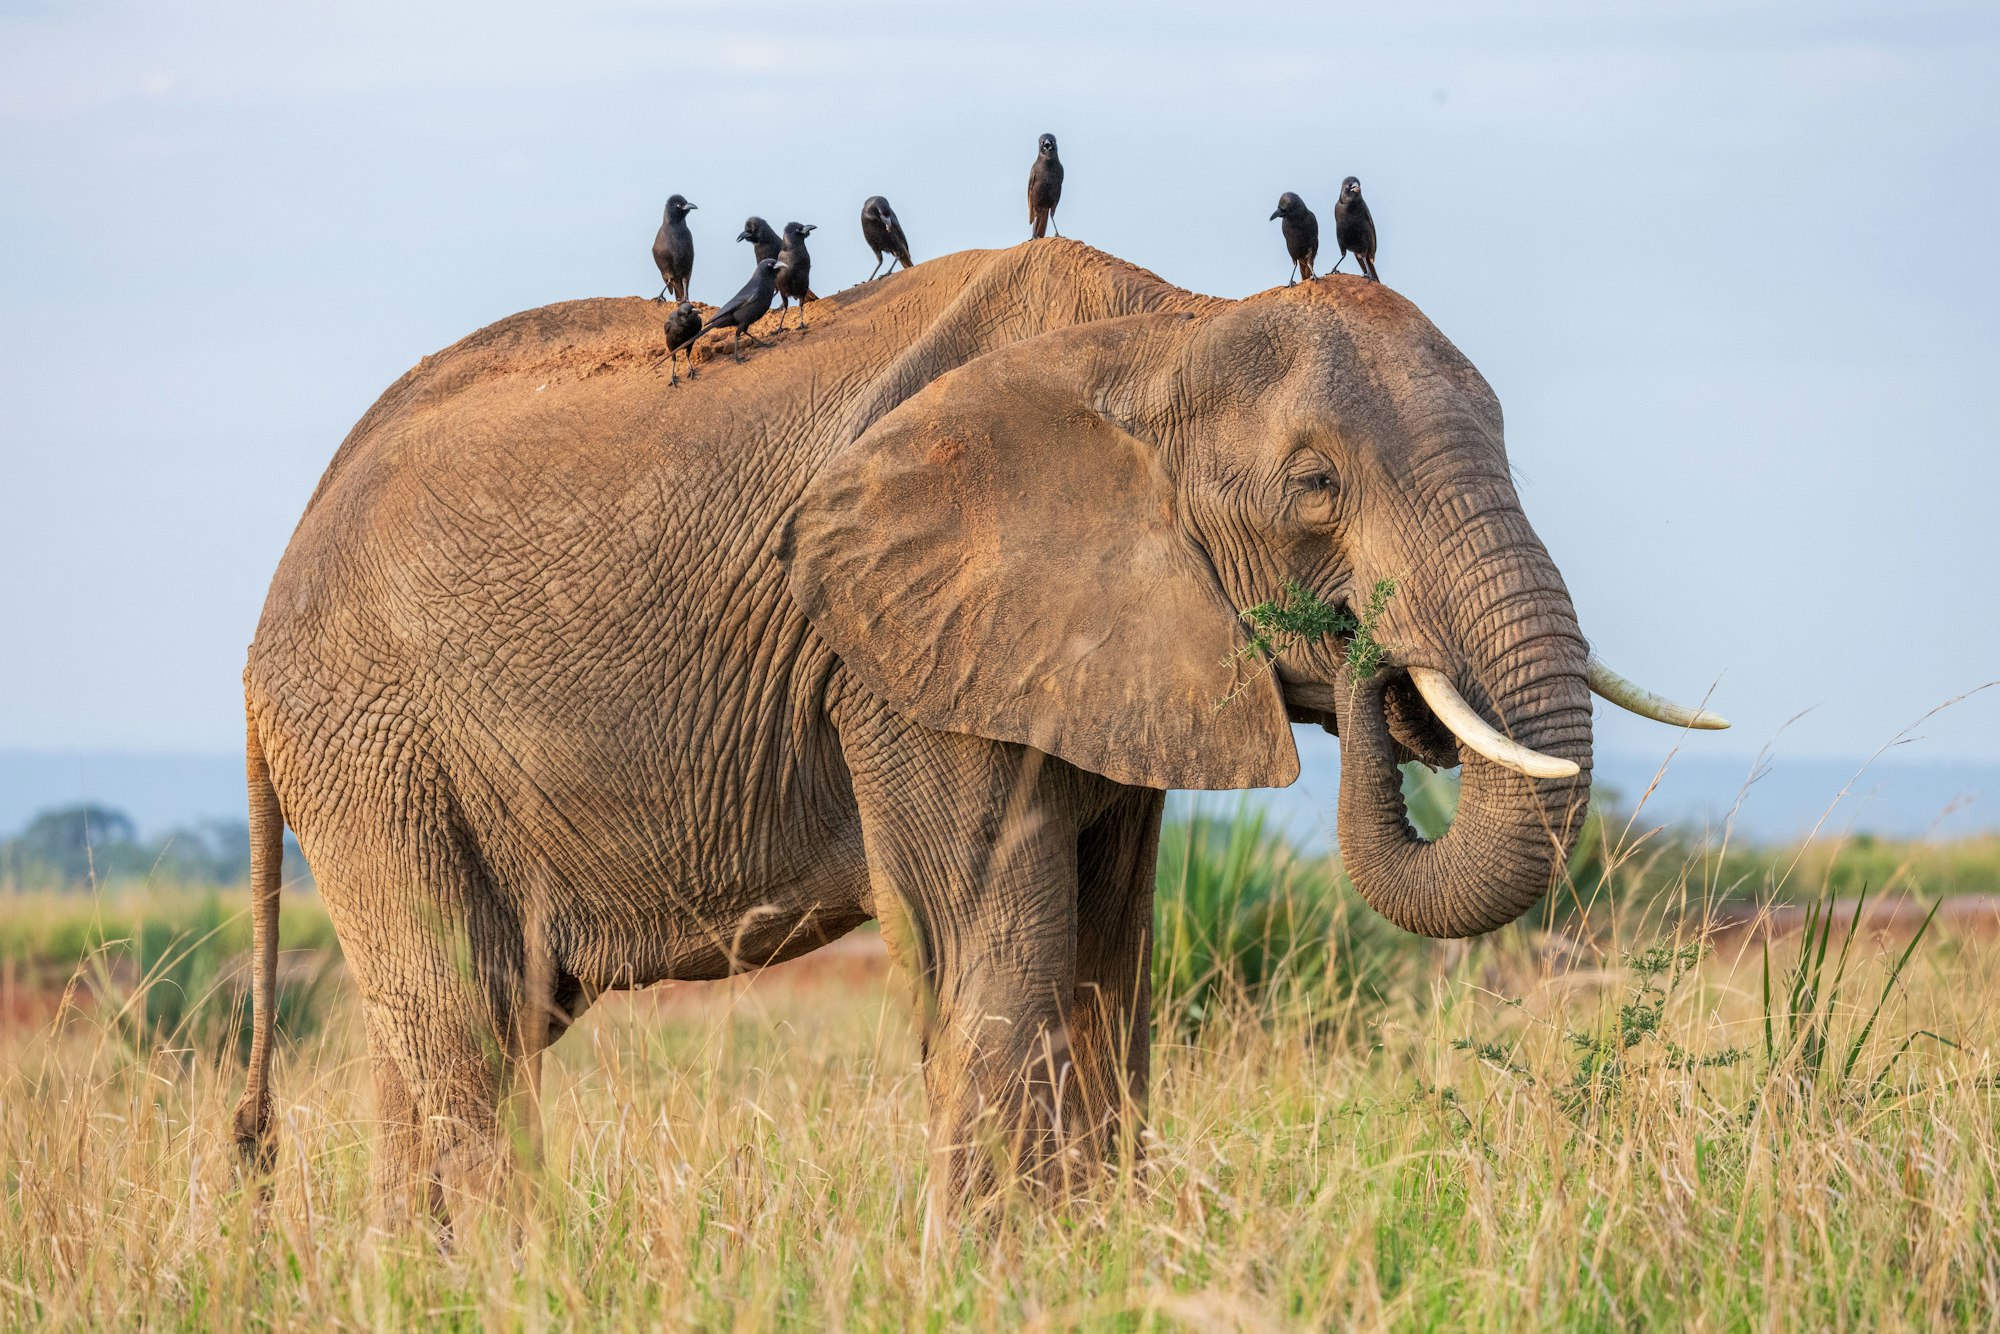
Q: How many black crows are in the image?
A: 9